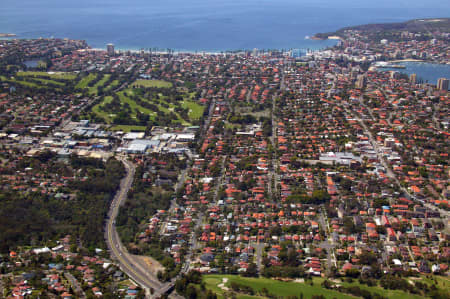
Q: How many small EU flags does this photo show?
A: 0